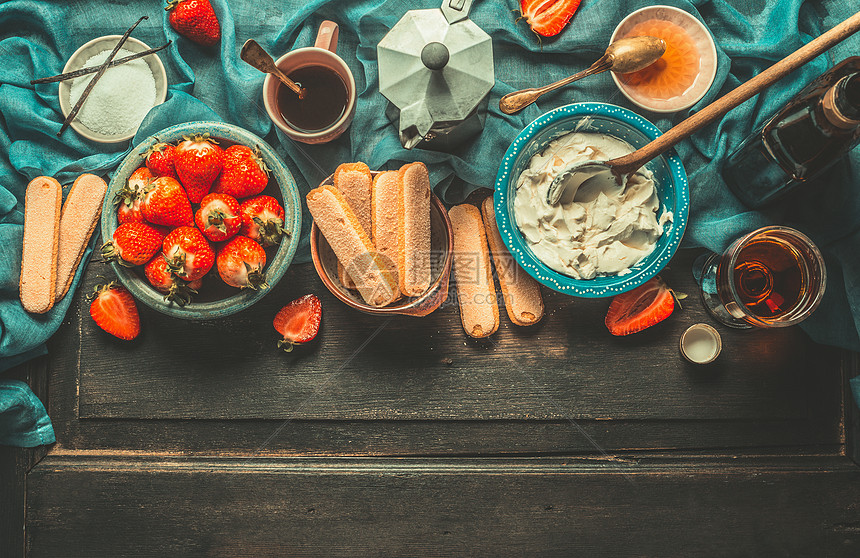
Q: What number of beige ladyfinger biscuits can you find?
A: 8